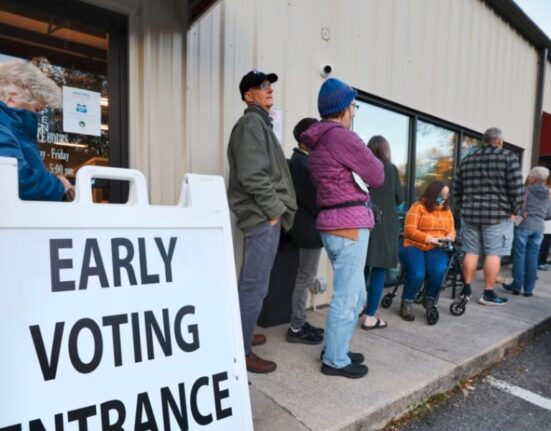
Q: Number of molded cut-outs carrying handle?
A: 1